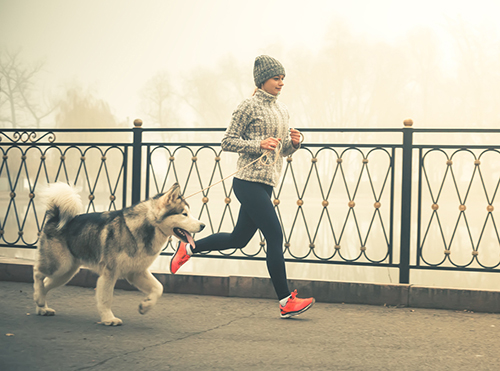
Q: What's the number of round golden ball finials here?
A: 2